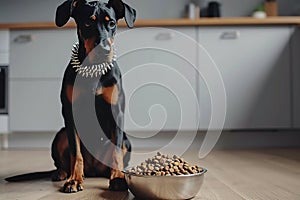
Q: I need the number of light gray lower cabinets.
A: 3